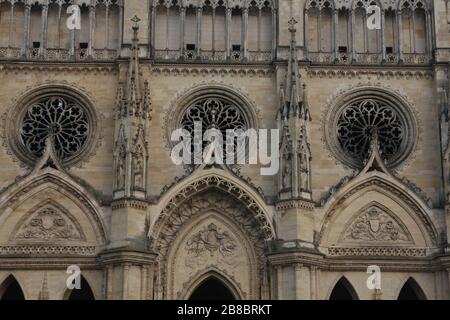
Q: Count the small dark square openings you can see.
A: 6